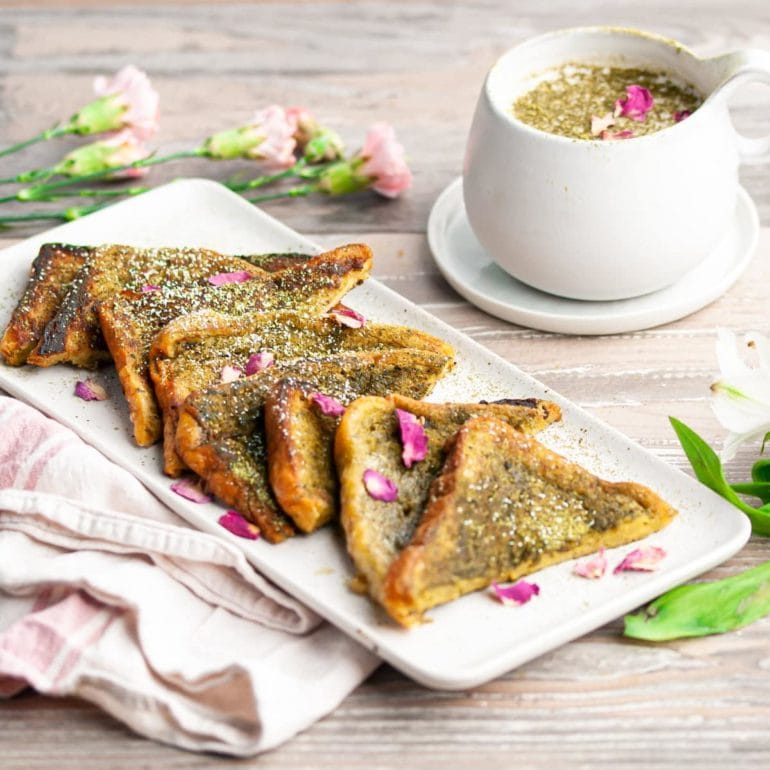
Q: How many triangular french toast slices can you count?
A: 8